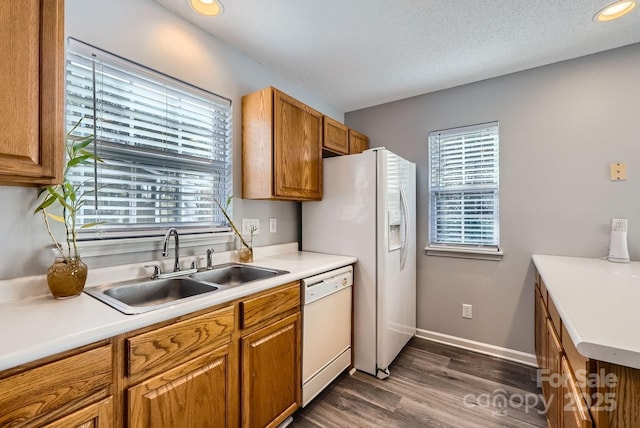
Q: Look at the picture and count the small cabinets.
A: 2